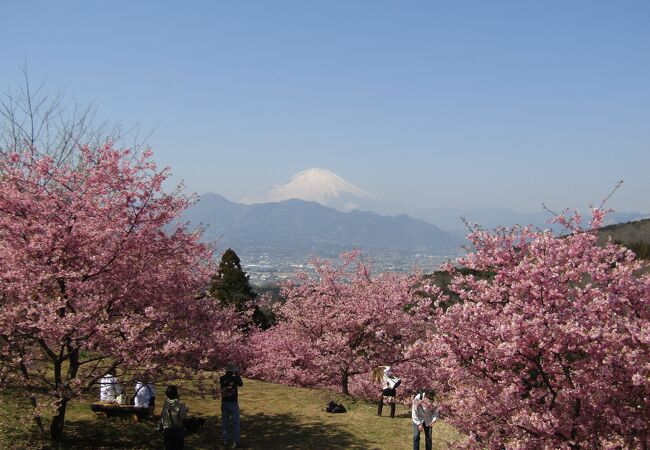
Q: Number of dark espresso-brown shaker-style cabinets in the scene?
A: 0